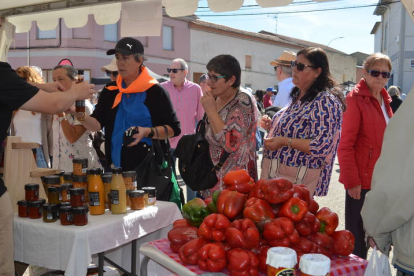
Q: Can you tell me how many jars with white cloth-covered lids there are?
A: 2